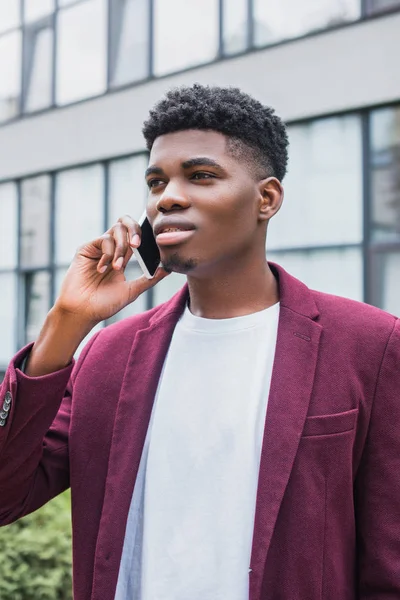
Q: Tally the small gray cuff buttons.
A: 4